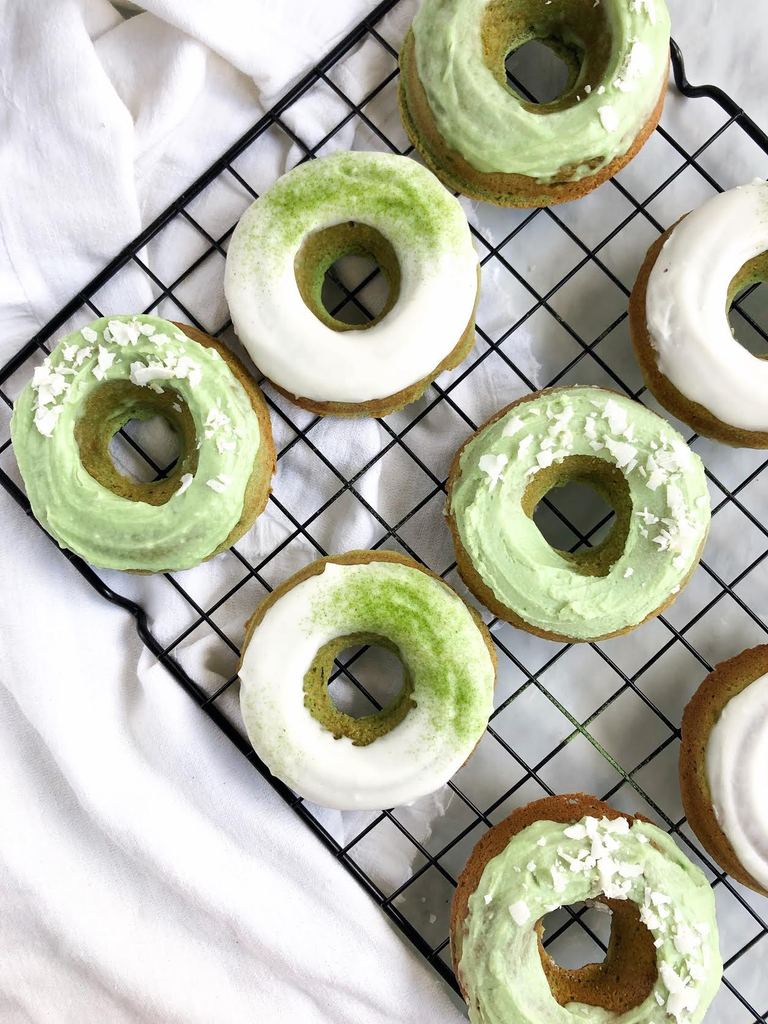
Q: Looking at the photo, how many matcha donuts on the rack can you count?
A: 8